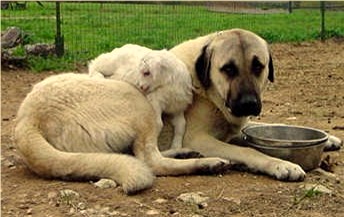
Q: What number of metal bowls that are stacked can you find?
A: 2